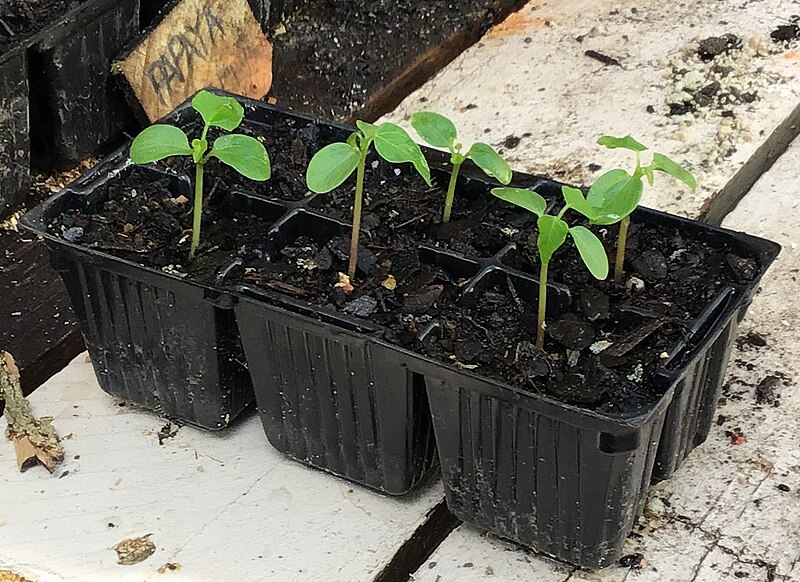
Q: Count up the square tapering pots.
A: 6